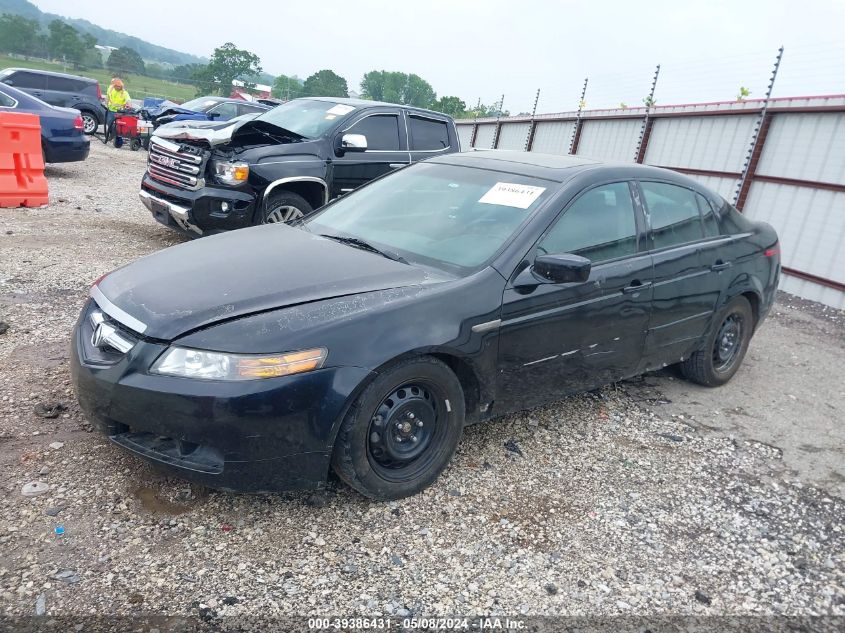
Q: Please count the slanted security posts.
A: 6